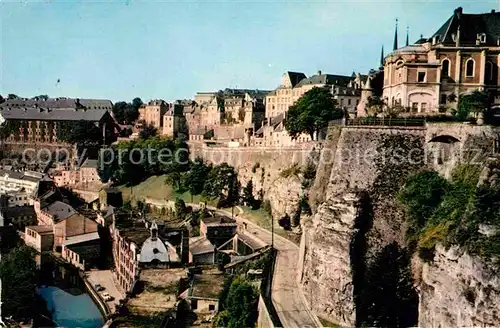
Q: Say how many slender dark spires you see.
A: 3